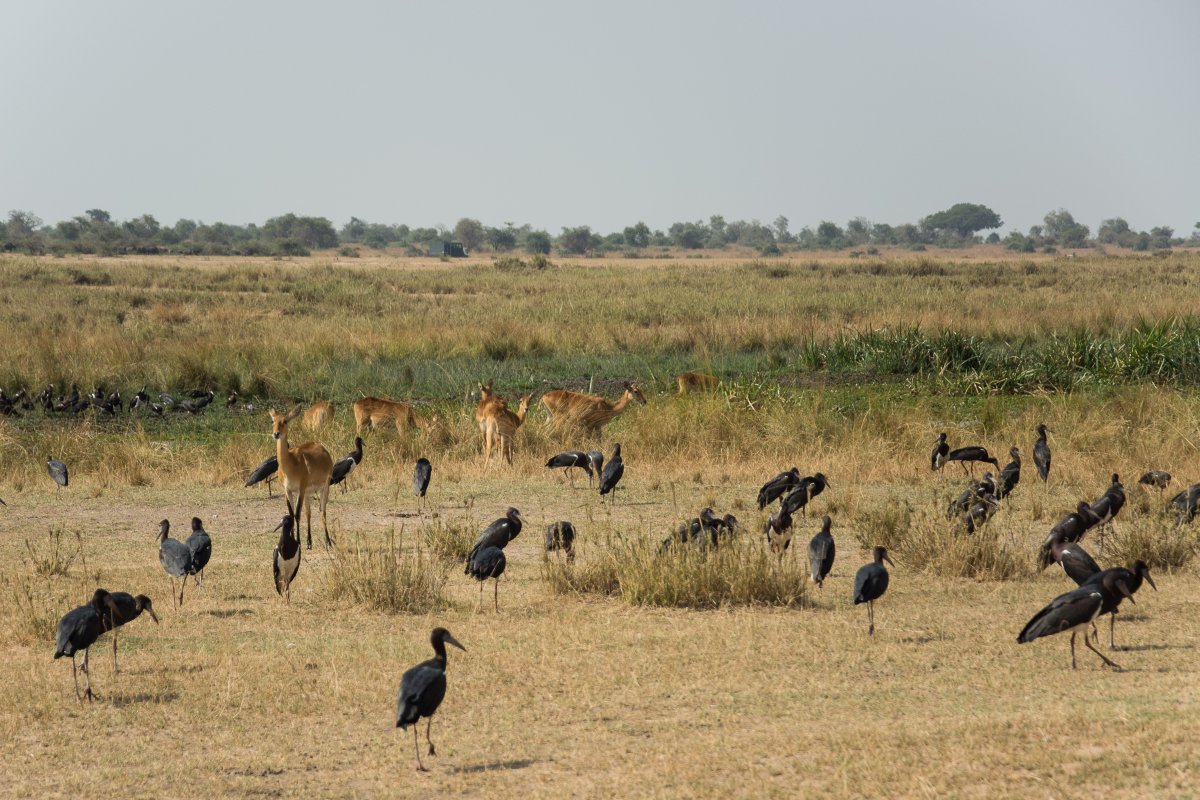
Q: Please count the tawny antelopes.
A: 7